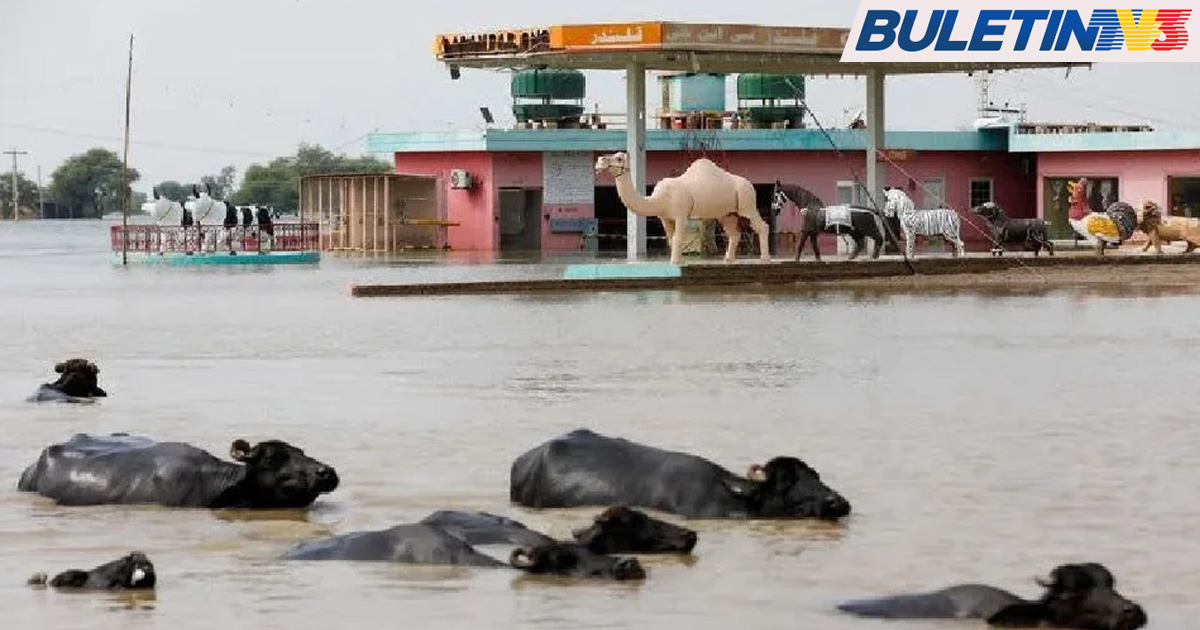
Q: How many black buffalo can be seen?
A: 7